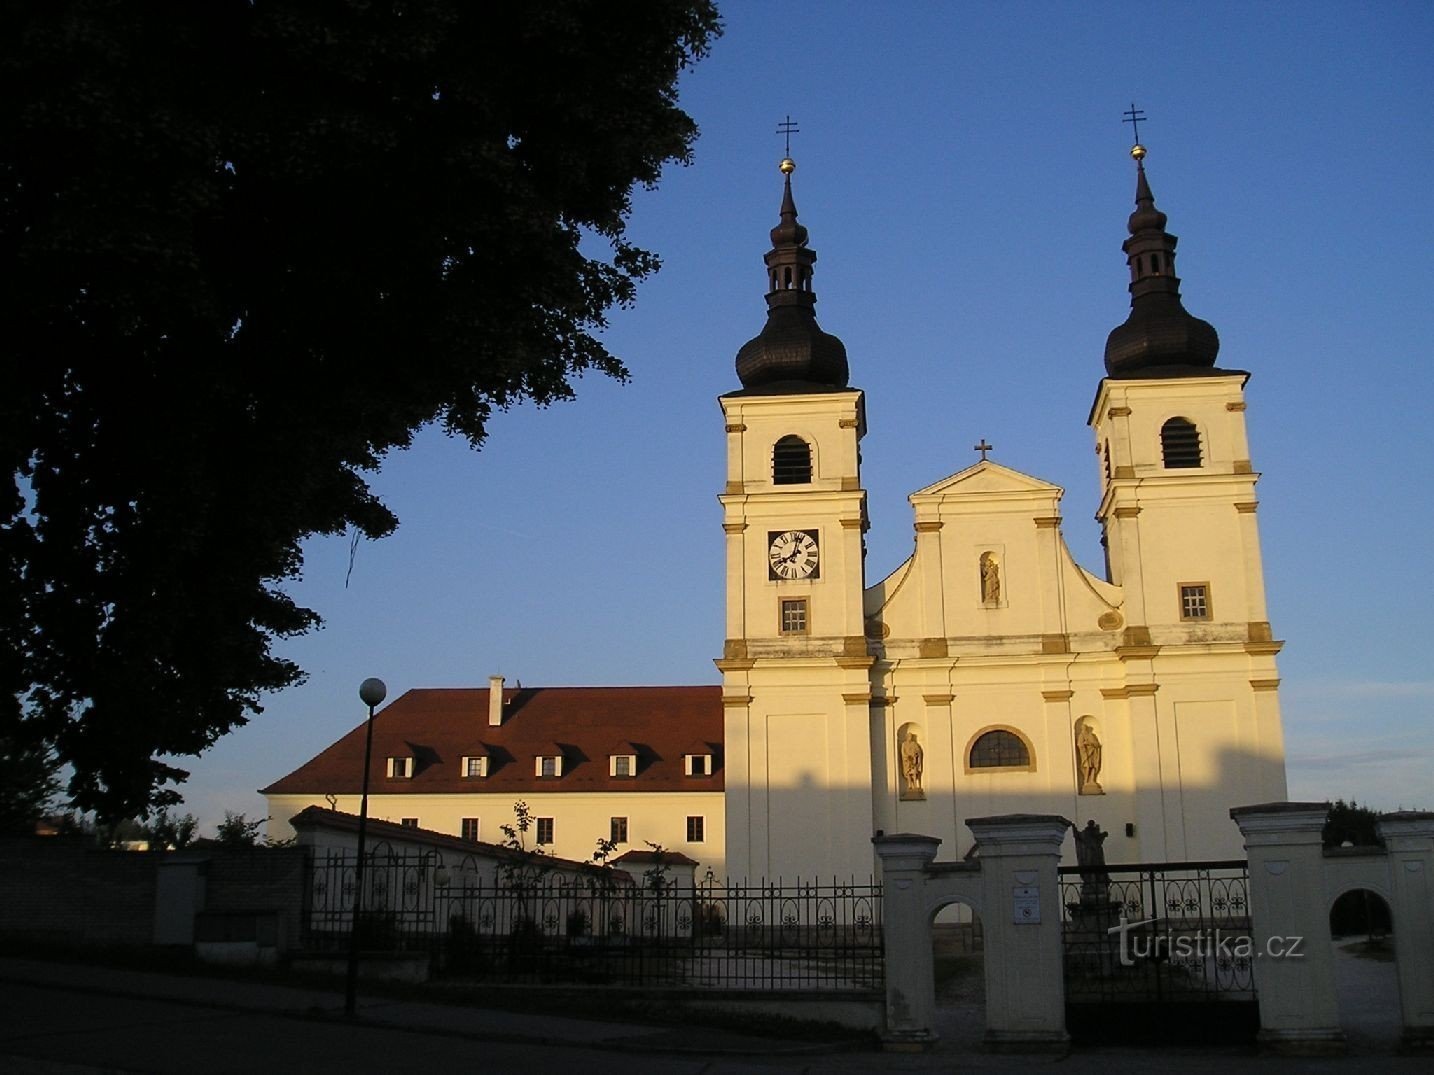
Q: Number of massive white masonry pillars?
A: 4